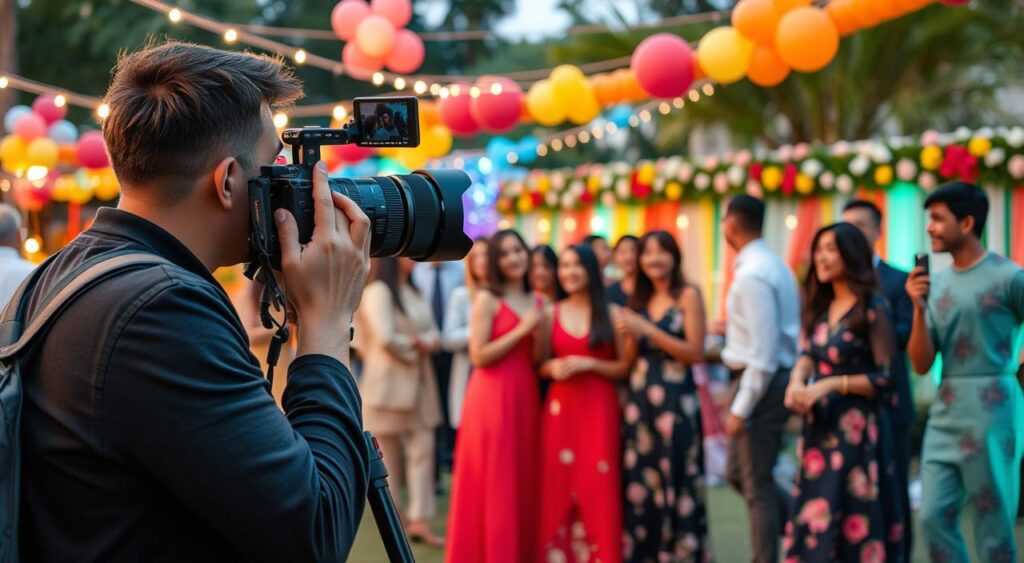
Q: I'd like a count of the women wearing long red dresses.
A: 2